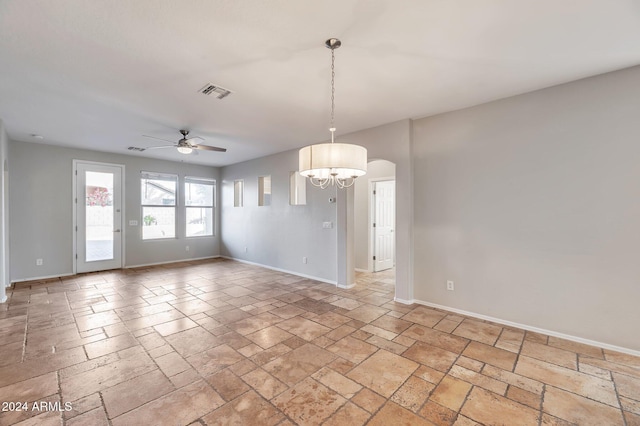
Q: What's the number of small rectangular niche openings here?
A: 3